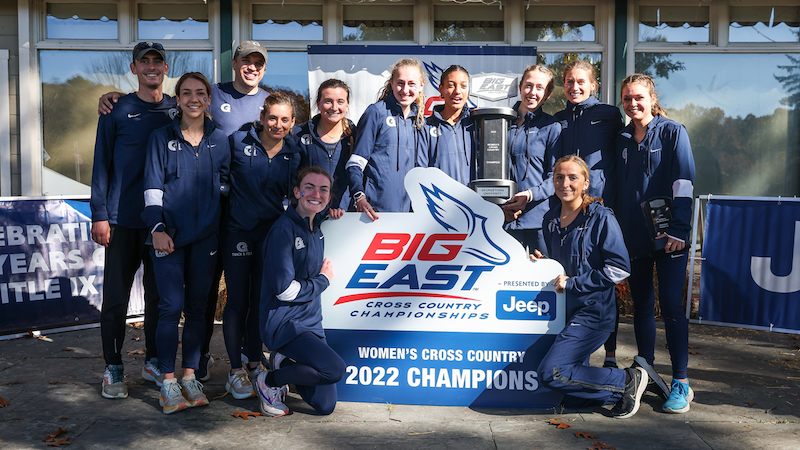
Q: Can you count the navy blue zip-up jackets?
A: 10